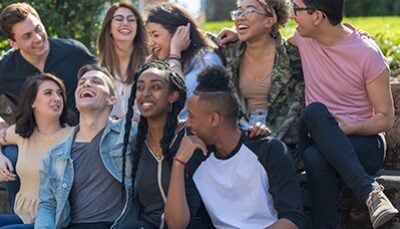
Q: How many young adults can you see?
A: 9